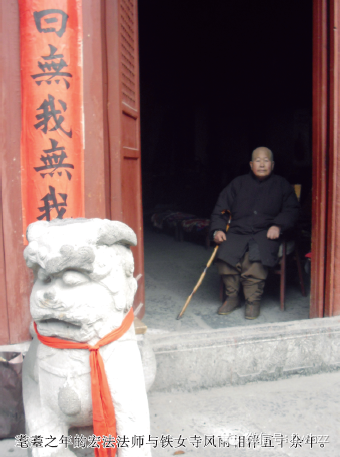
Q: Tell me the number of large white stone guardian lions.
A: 1